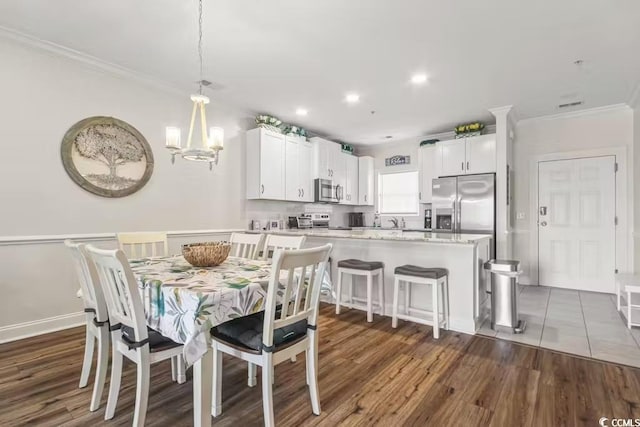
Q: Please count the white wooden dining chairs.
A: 6